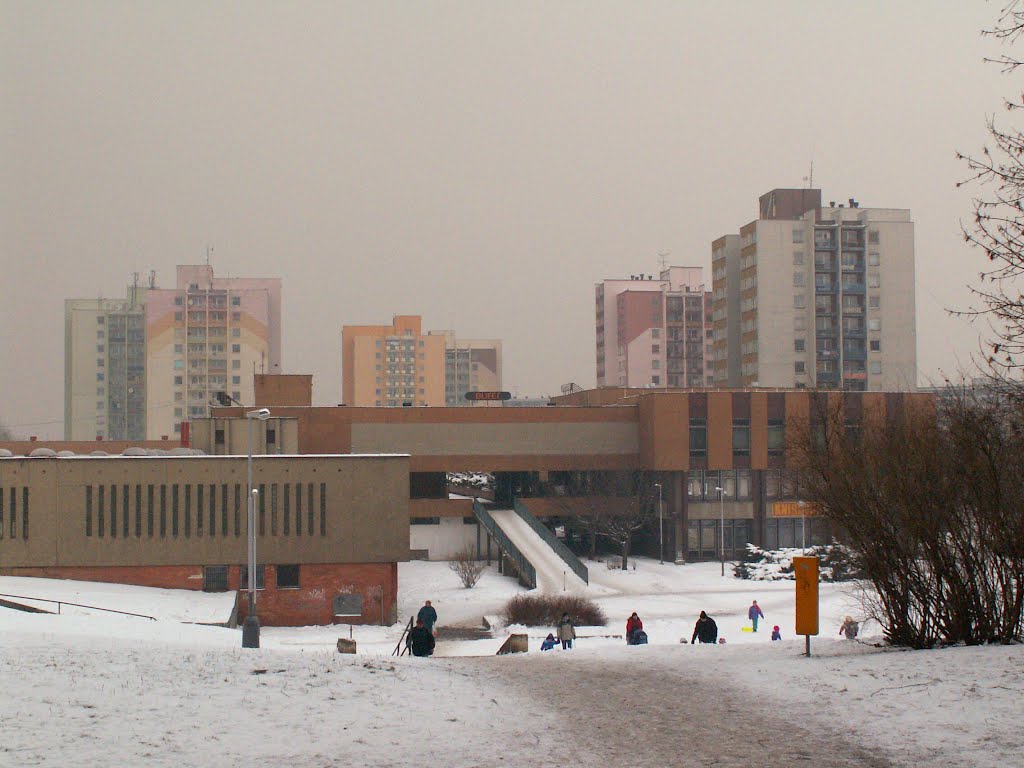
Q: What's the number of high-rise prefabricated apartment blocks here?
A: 6